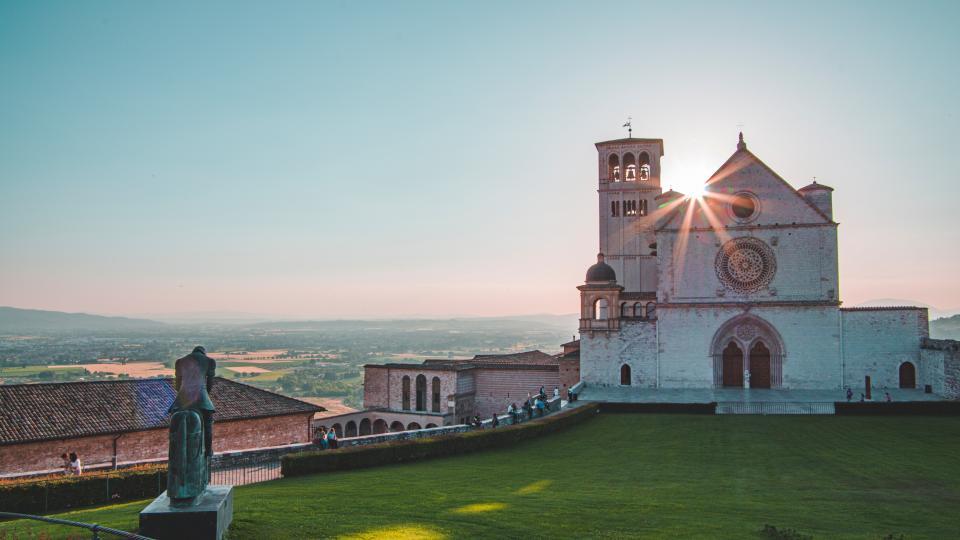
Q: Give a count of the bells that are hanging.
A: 3